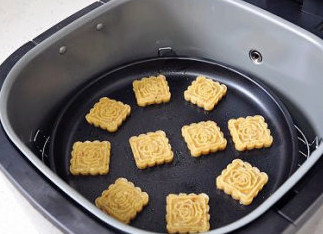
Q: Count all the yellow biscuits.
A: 10